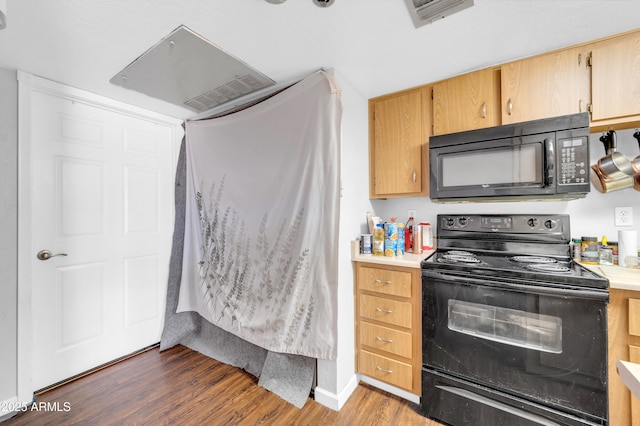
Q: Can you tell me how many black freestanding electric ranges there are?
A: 1